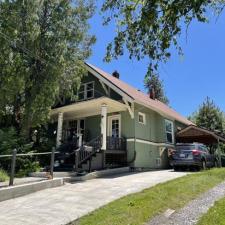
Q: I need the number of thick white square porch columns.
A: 2